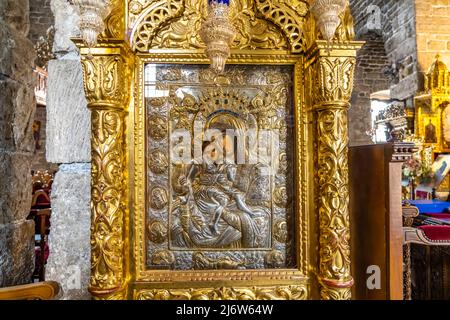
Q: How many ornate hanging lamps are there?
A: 3